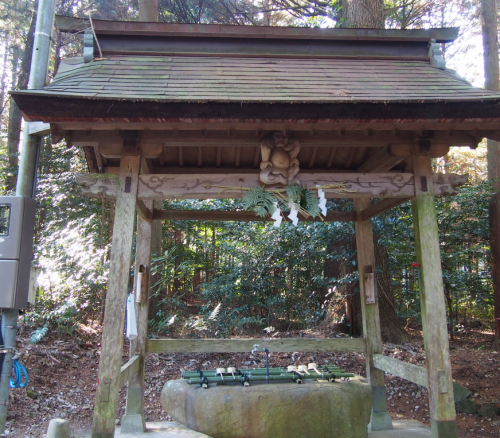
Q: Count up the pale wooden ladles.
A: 5